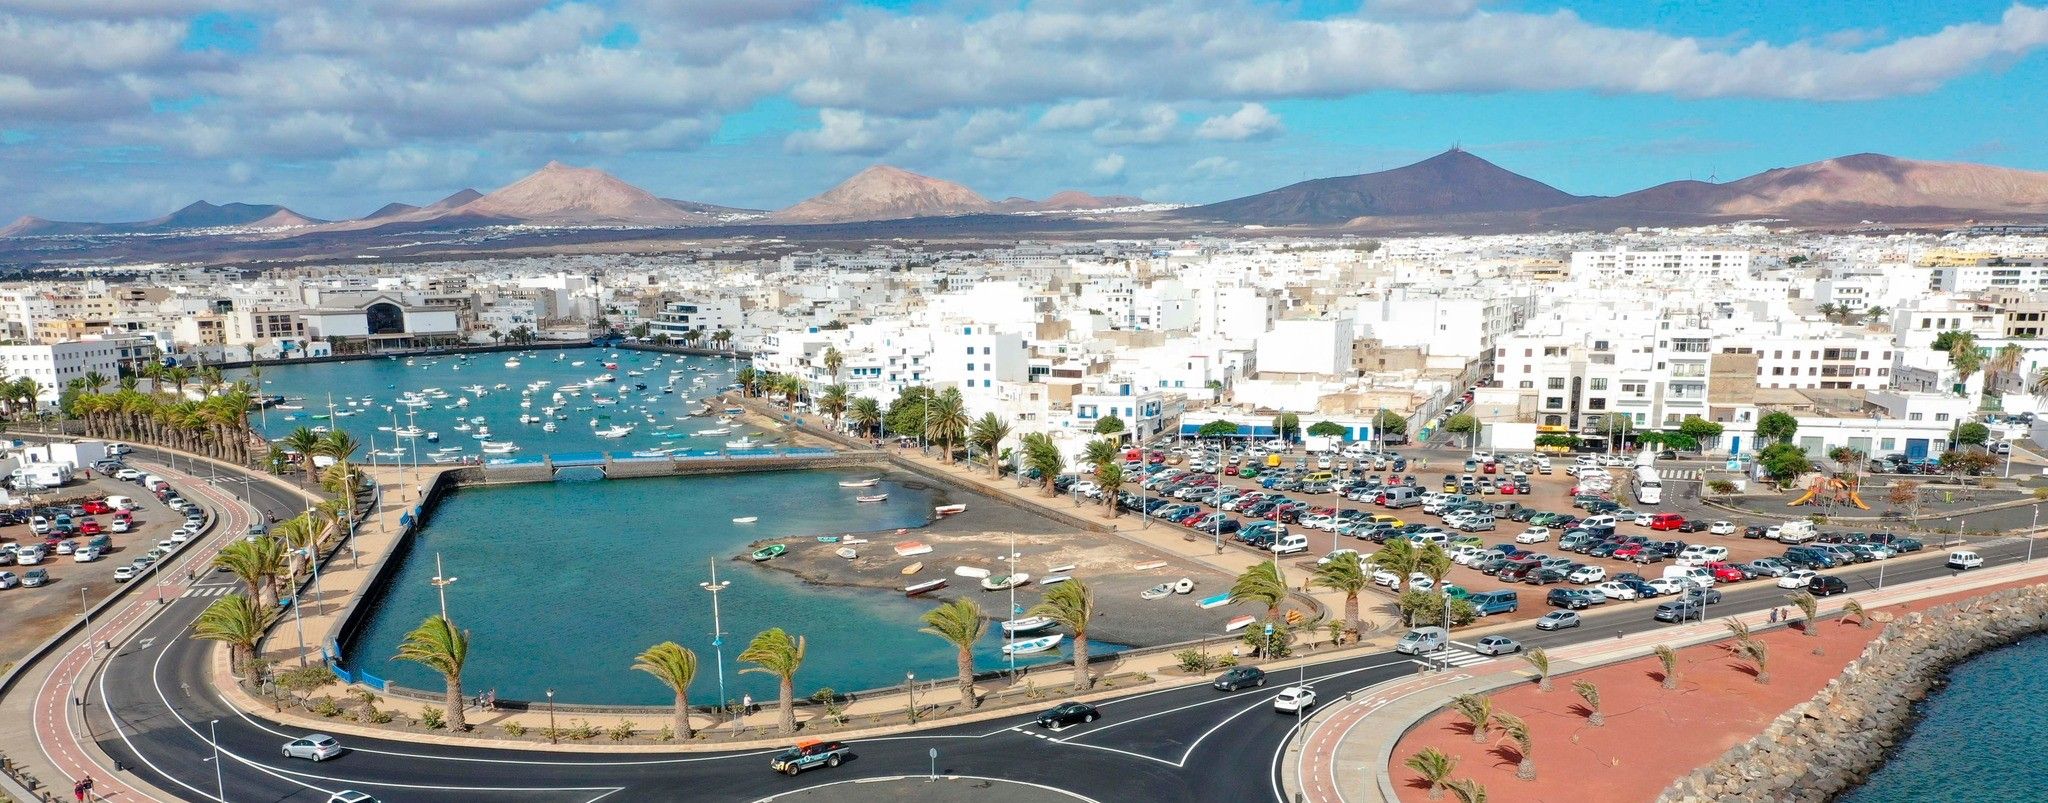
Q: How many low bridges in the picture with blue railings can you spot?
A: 1